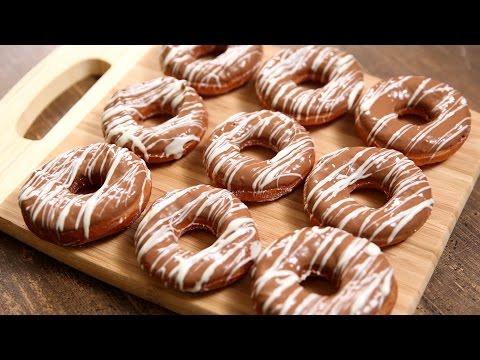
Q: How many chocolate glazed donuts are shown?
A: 9